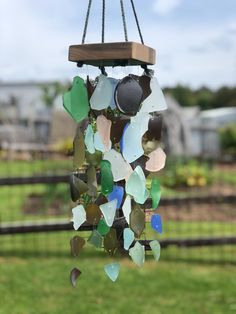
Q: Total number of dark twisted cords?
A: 4